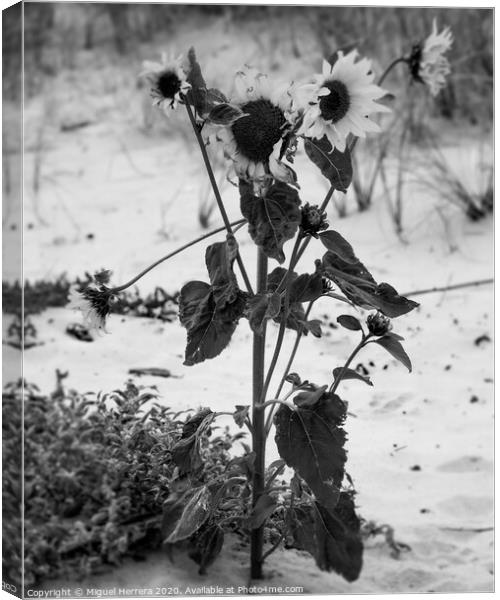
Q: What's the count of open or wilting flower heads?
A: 5